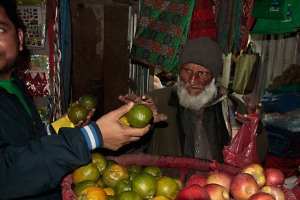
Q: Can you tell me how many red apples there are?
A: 9